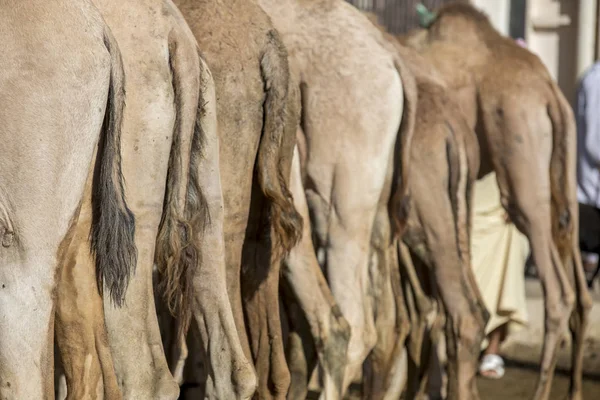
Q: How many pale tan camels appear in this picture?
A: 3